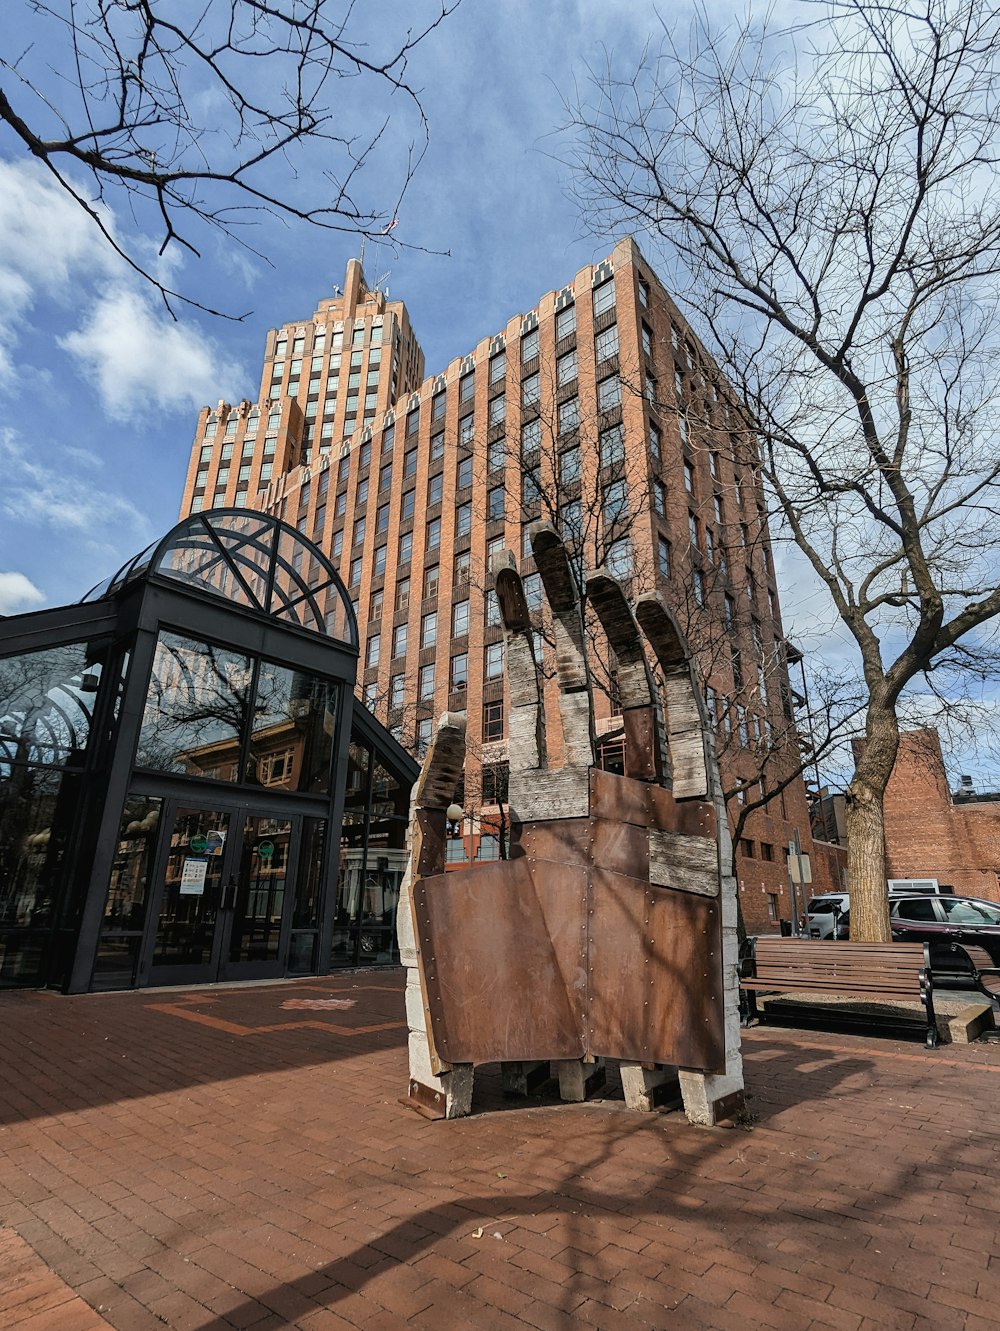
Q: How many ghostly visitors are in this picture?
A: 0